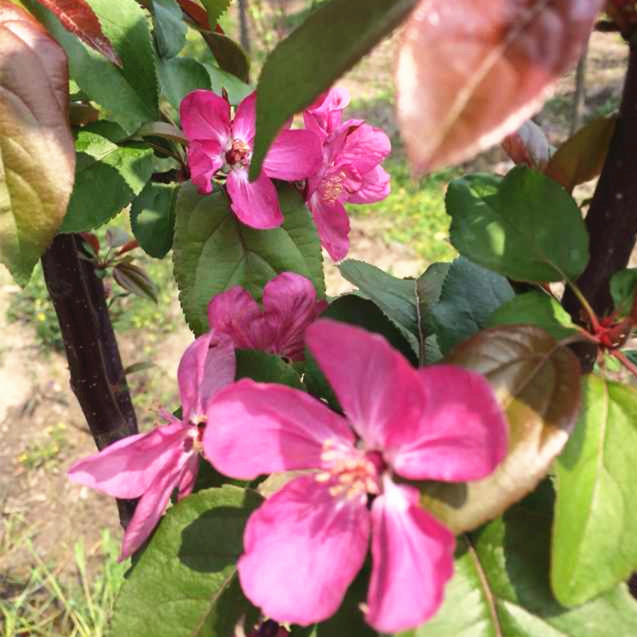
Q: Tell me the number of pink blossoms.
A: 5